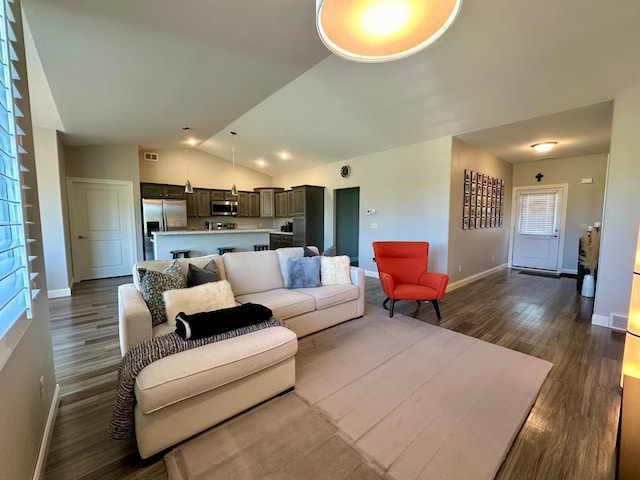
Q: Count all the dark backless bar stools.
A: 3